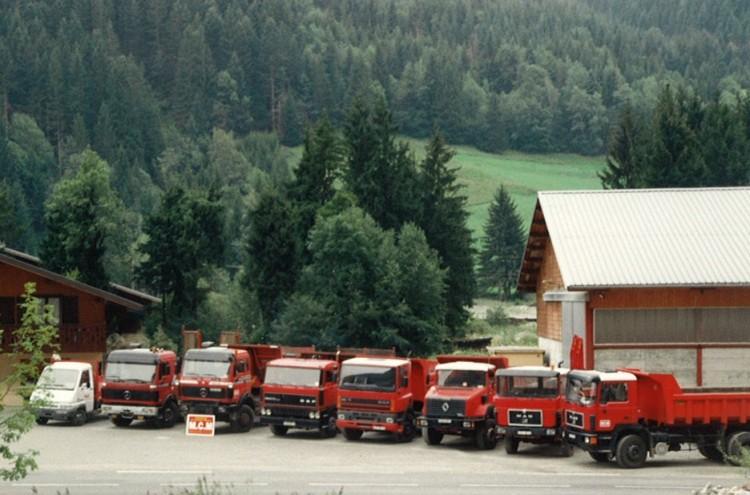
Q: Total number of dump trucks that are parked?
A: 7